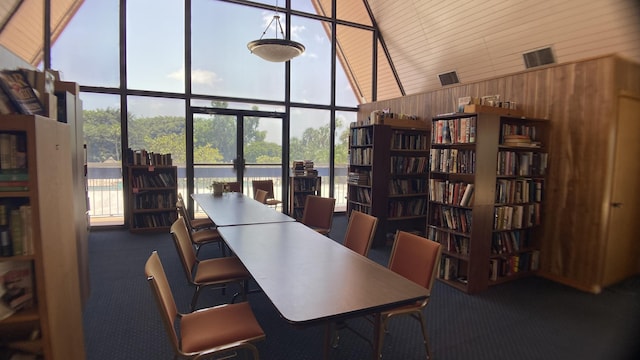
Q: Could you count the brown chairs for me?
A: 10